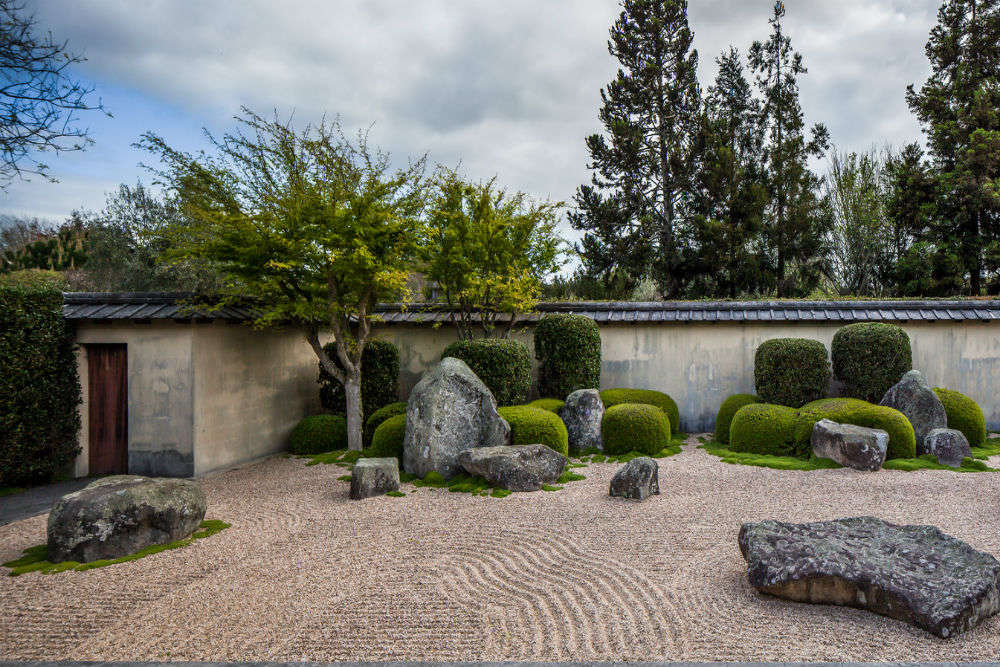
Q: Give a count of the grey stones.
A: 10